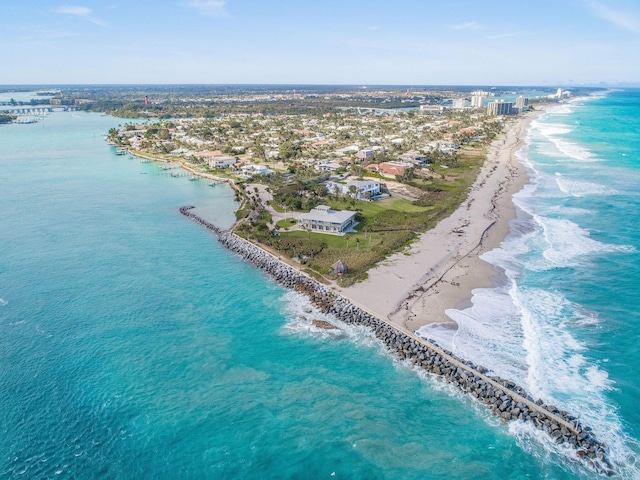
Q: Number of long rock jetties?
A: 1